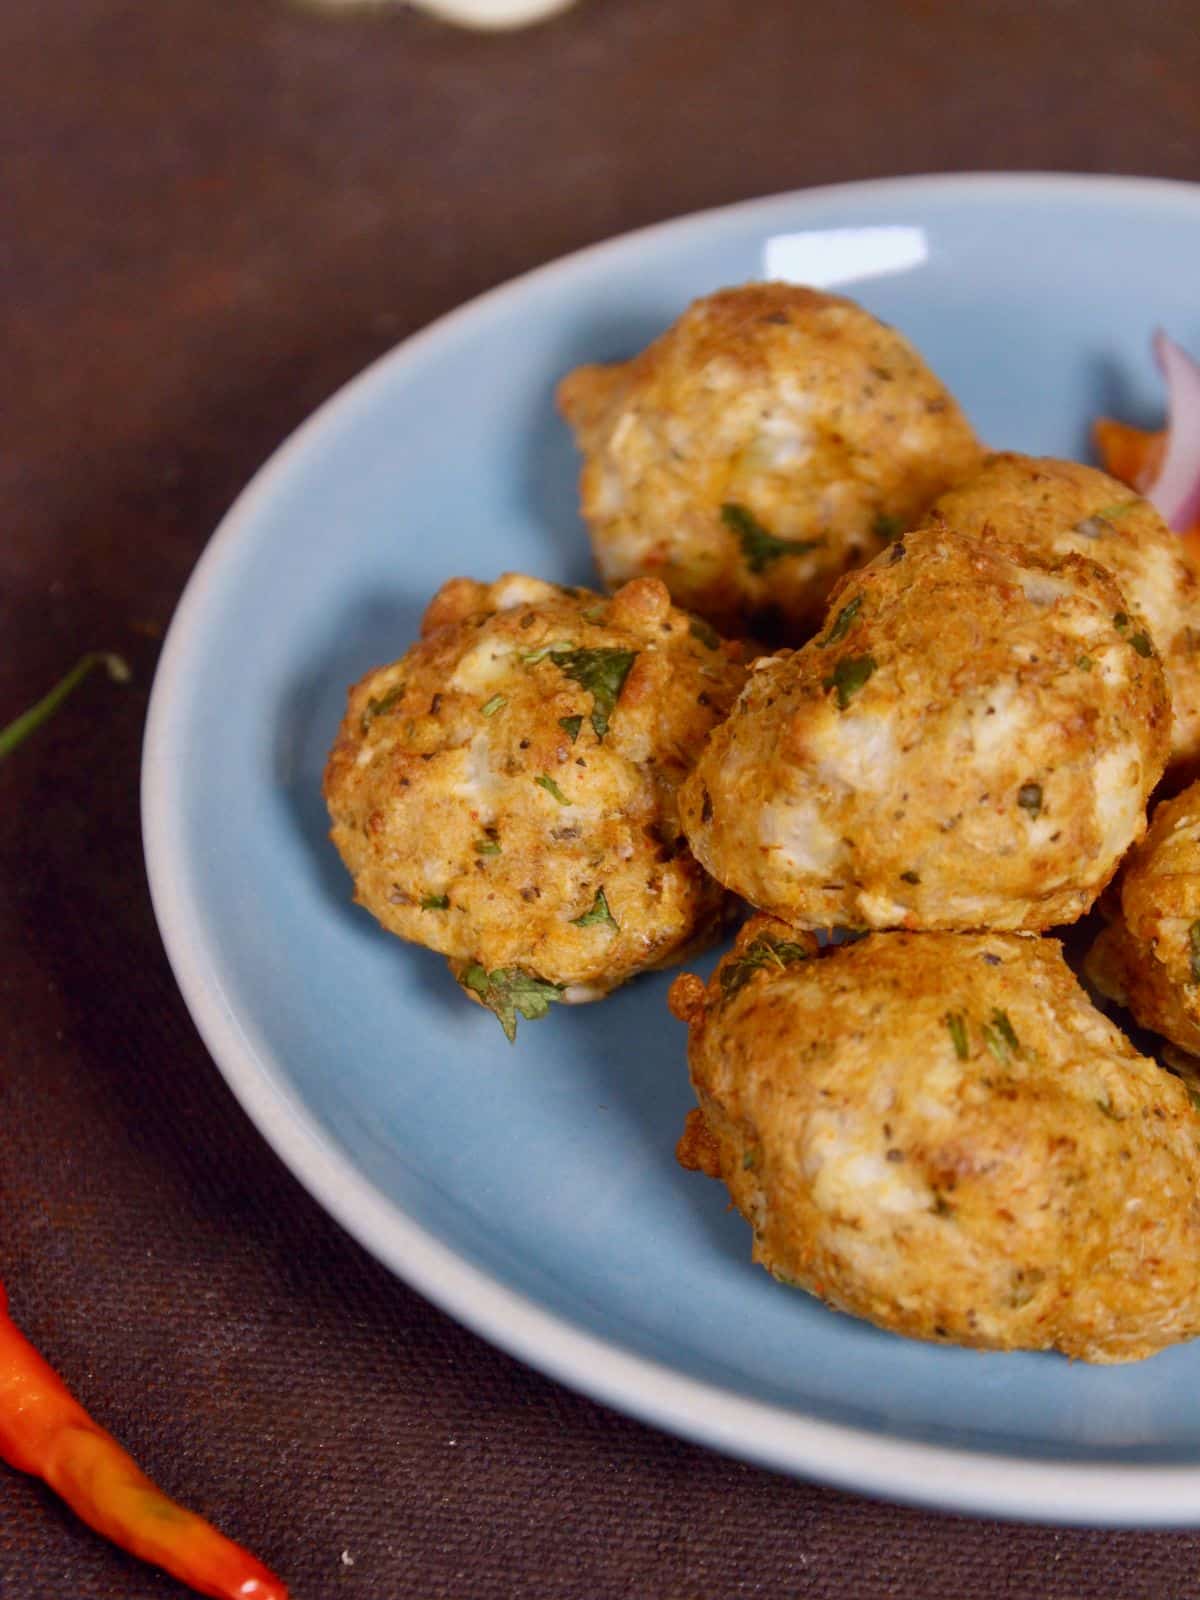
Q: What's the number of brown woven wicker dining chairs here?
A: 0